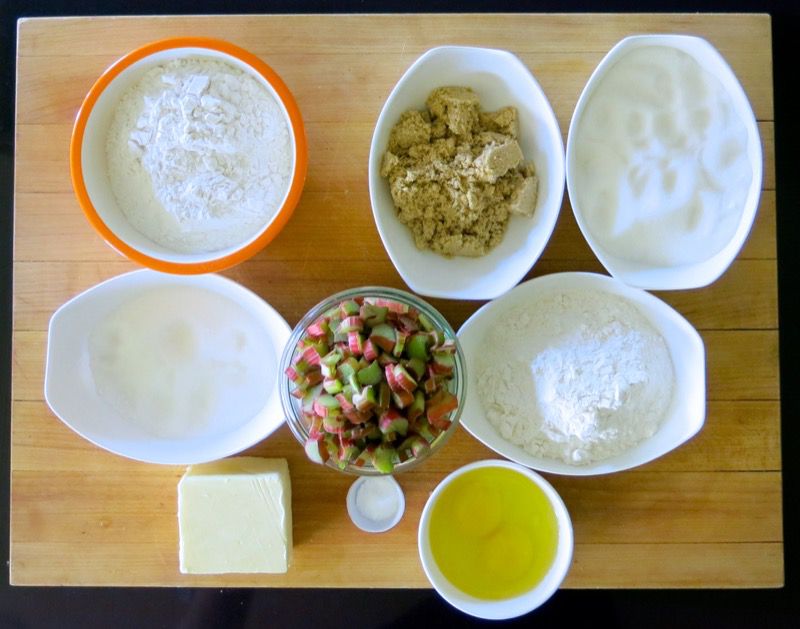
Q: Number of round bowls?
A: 4